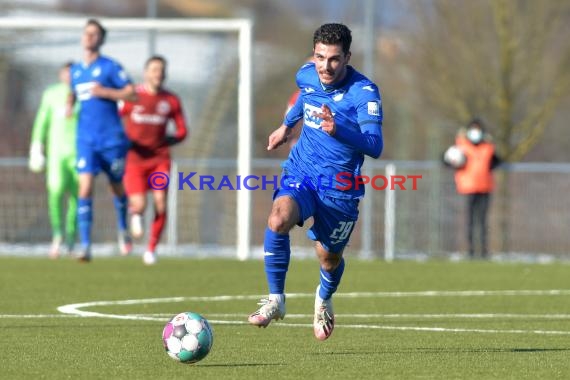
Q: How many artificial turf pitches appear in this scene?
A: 1